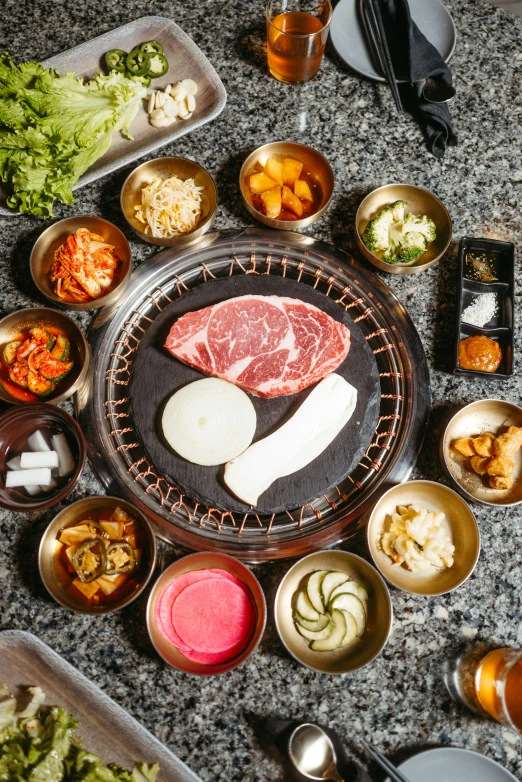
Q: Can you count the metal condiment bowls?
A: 10